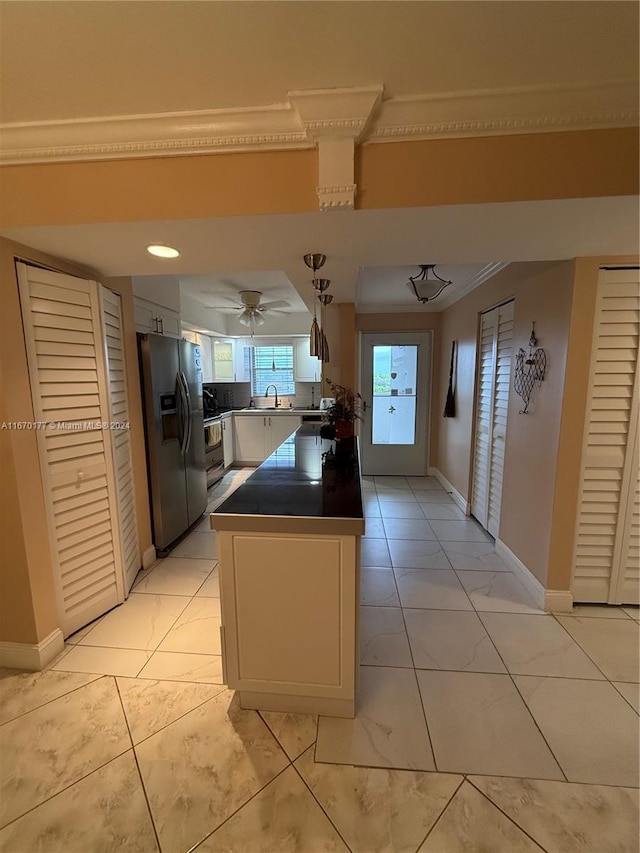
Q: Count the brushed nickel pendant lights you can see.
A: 3